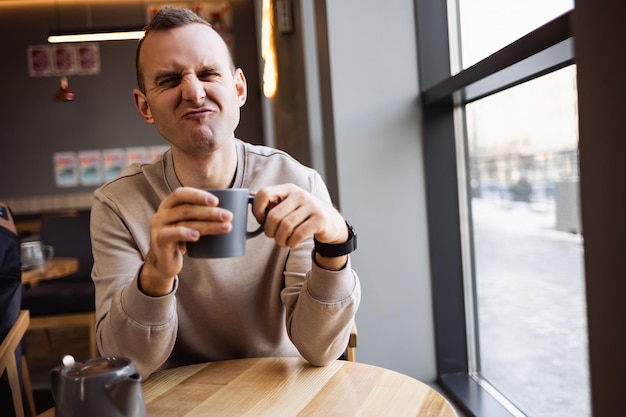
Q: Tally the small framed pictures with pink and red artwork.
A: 3